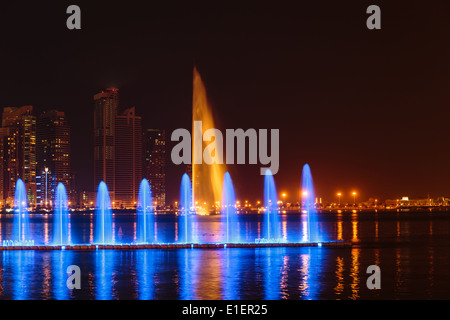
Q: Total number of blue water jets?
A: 8